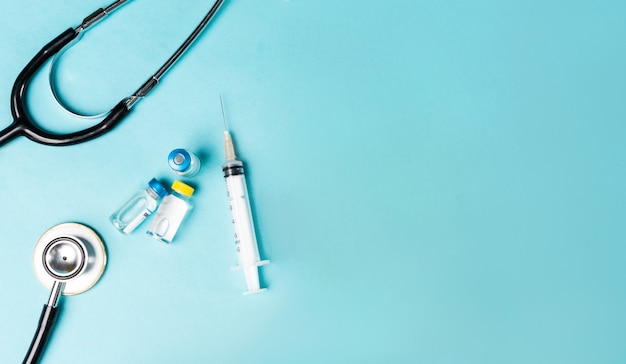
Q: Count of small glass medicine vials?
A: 3